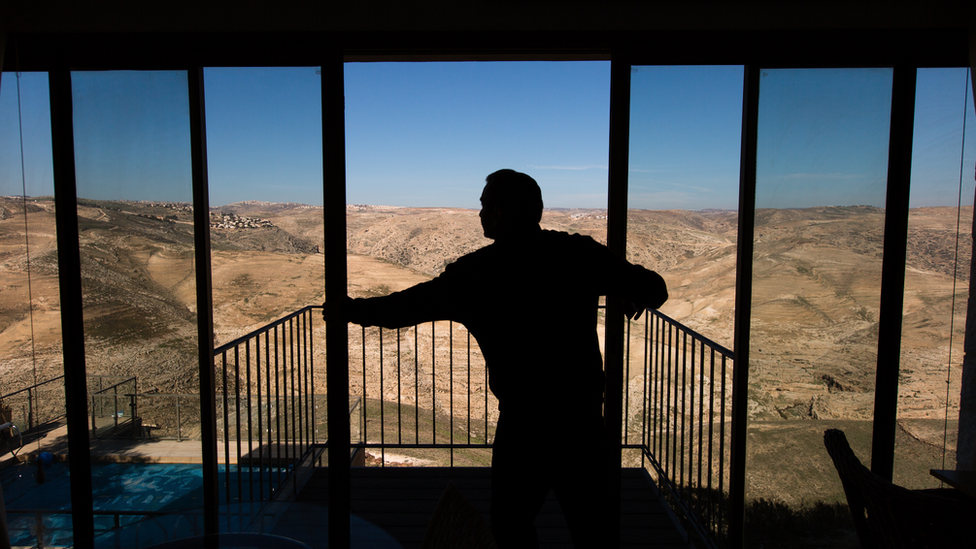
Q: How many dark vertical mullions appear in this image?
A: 6